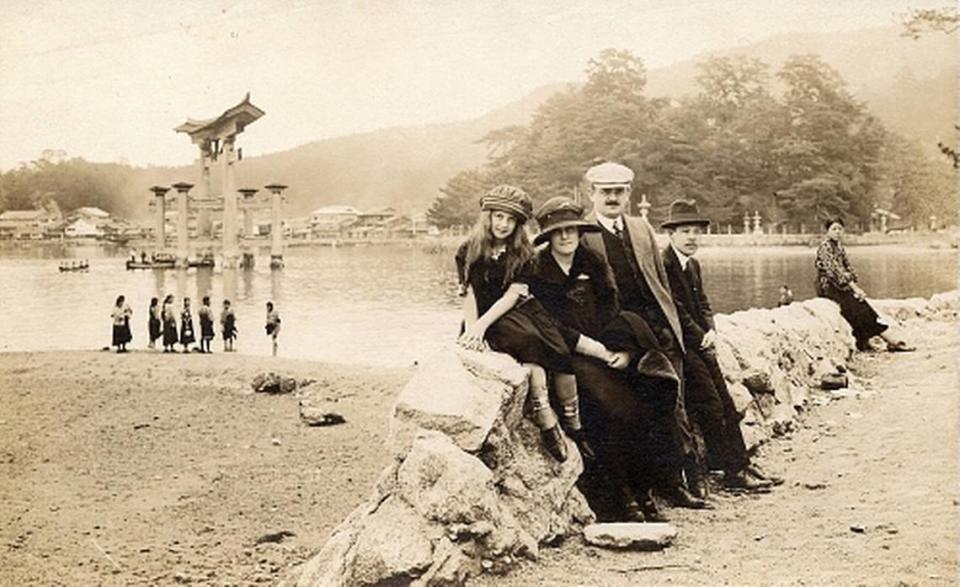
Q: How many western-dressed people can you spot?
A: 4